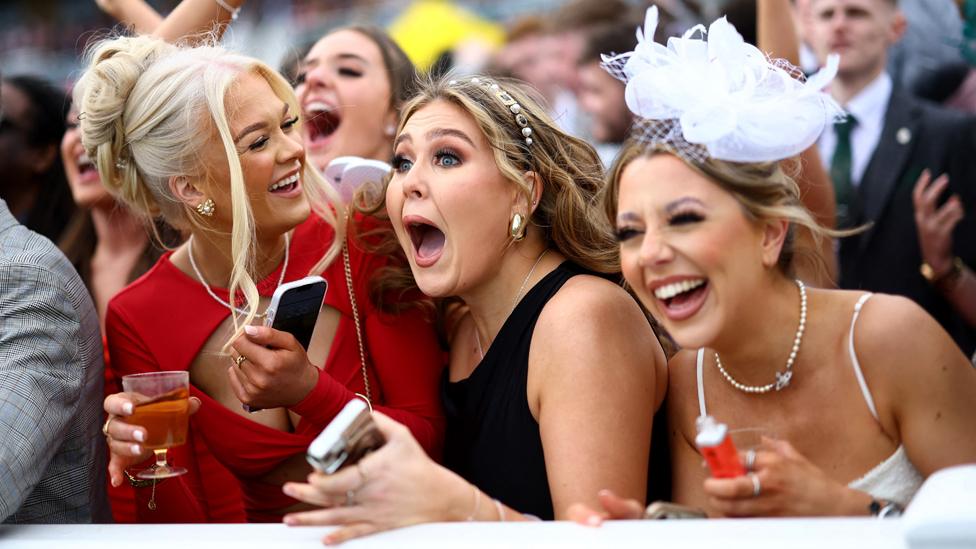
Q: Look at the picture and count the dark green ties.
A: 1